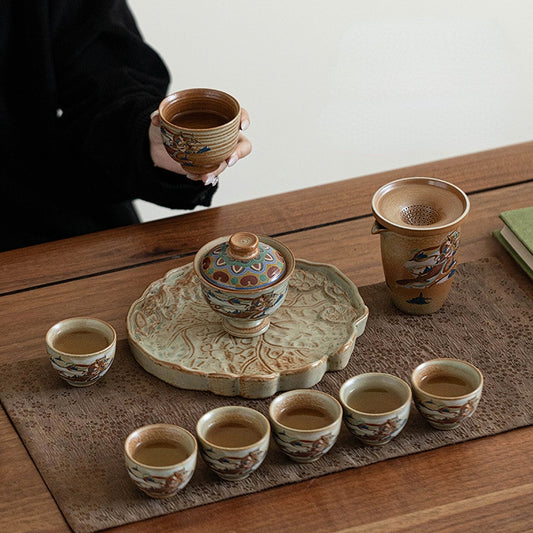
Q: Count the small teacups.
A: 6